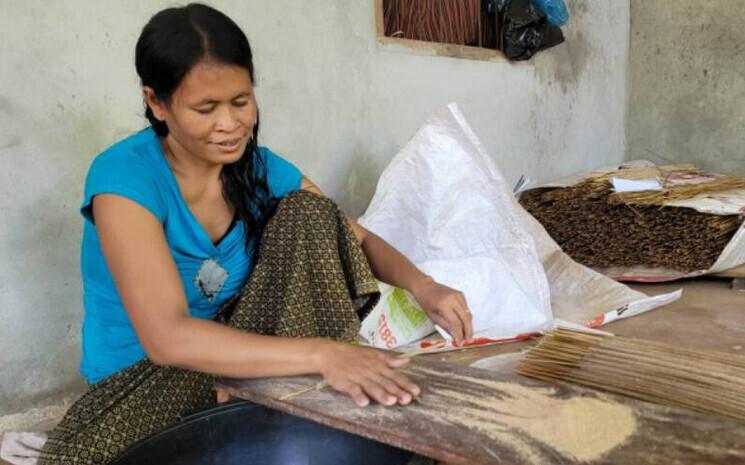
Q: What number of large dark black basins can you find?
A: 1